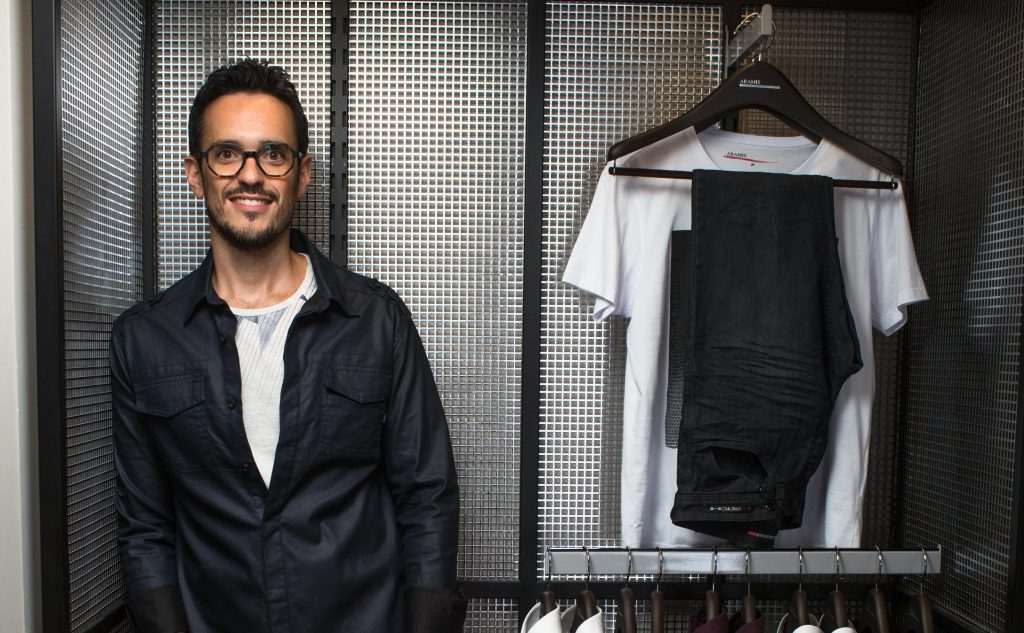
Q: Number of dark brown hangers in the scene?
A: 11